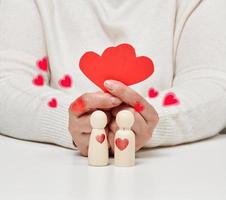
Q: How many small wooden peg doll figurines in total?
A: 2